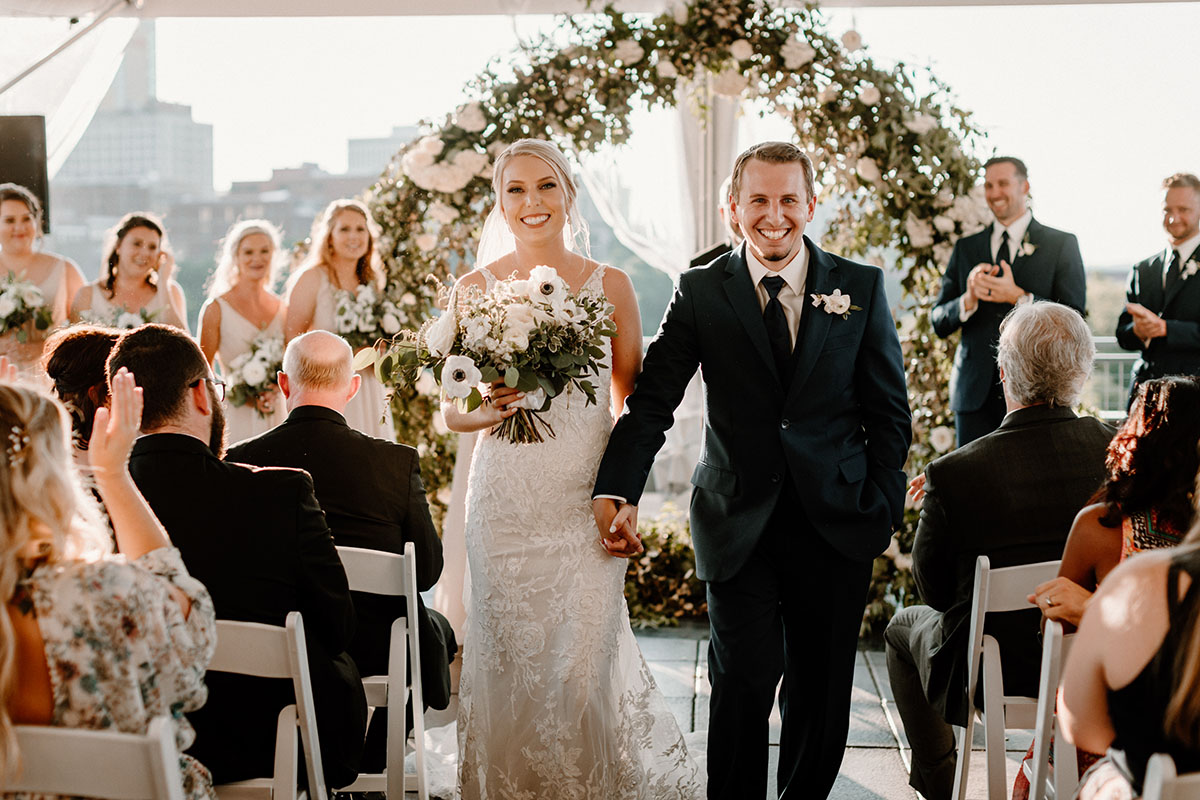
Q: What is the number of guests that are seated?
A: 7